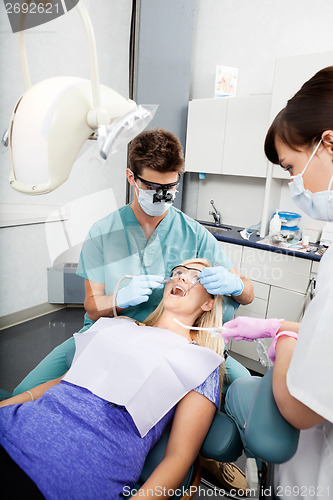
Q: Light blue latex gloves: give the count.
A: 2